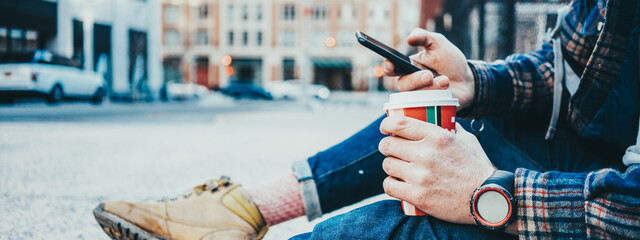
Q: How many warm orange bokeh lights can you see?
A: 4